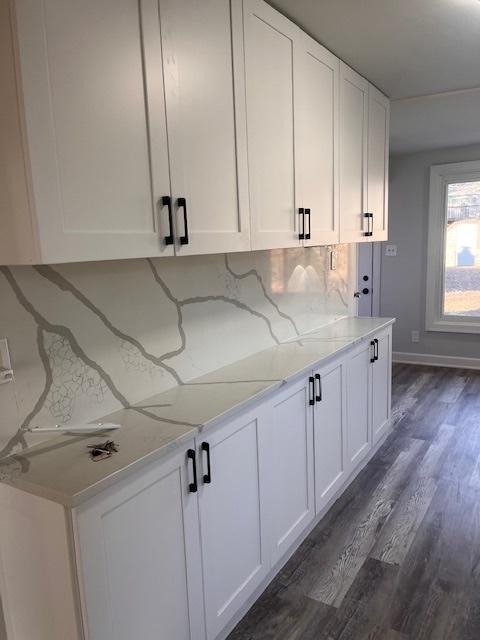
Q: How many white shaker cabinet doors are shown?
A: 12